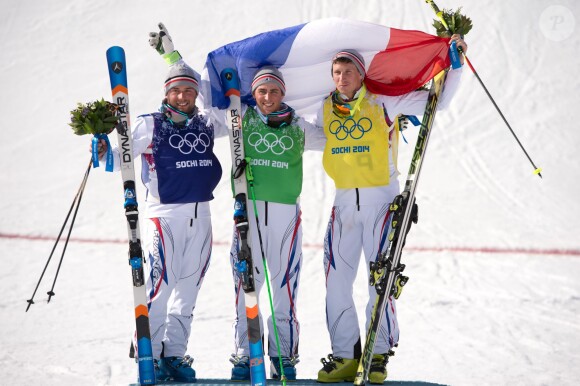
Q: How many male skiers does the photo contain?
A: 3